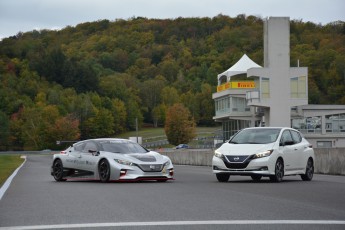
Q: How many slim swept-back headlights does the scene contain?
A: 4